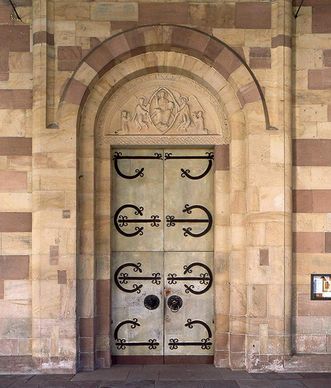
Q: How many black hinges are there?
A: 8